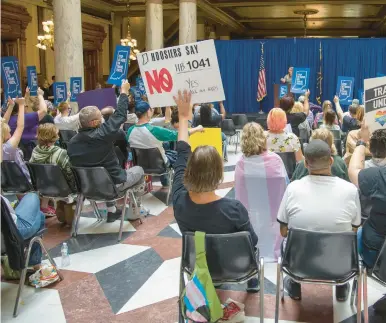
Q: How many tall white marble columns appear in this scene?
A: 3